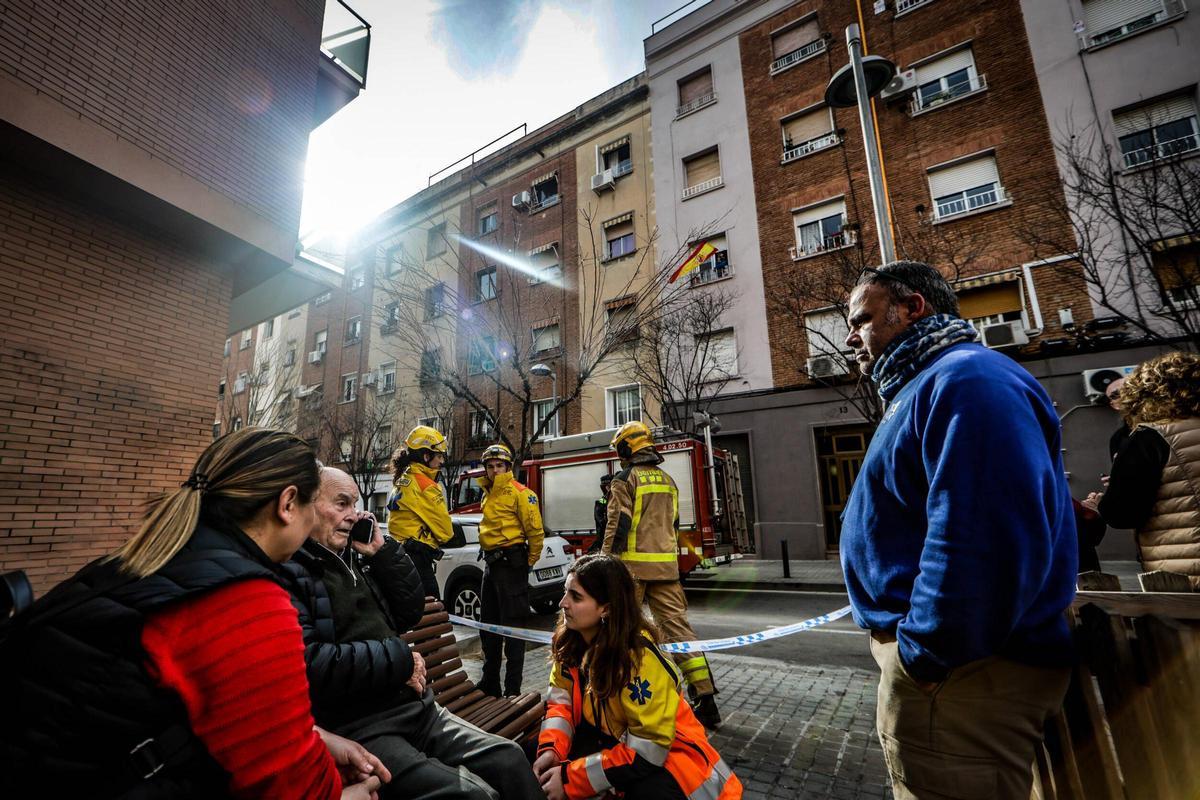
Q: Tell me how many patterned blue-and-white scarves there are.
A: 1